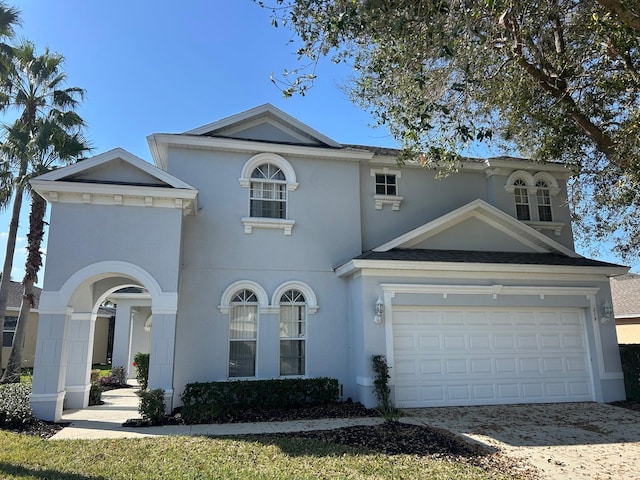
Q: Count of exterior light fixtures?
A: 2